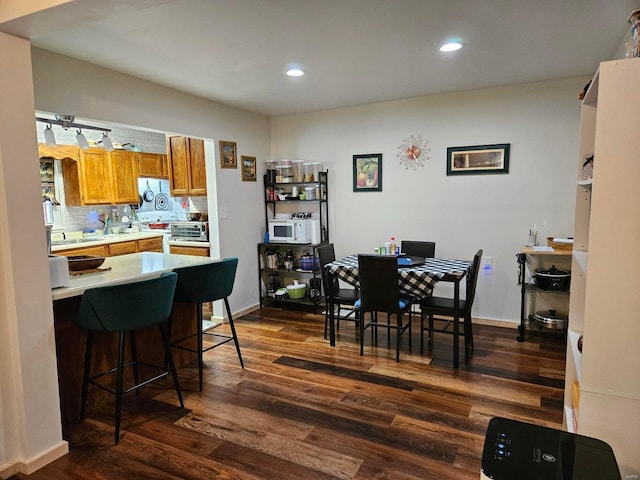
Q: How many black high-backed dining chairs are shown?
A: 4